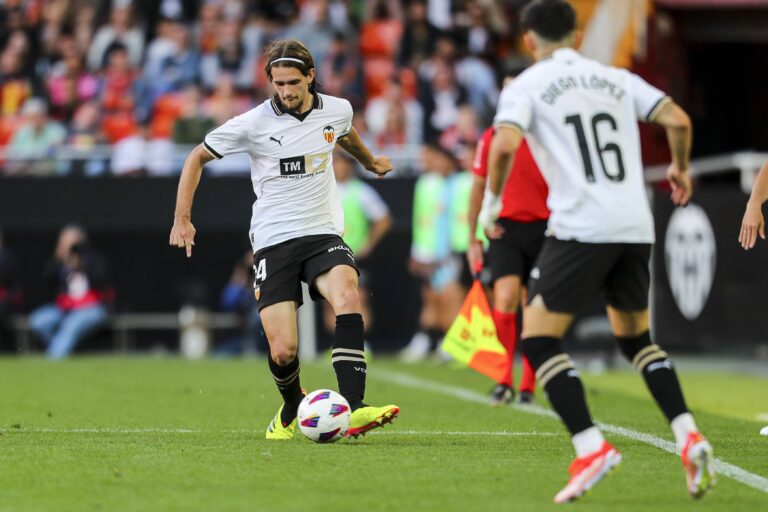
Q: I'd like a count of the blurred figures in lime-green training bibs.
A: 3